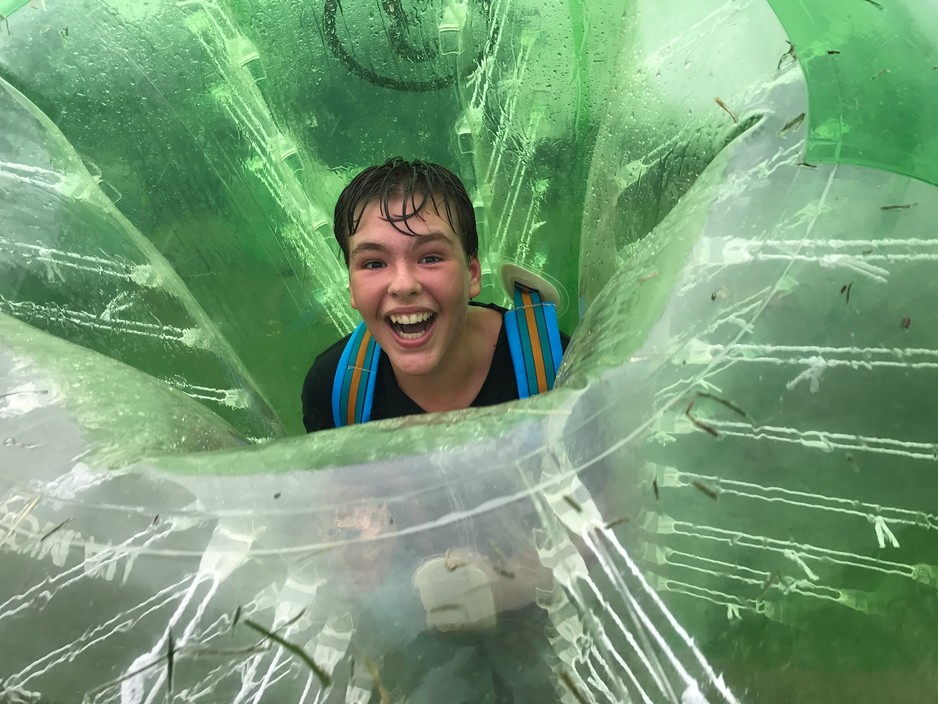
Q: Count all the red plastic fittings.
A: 0